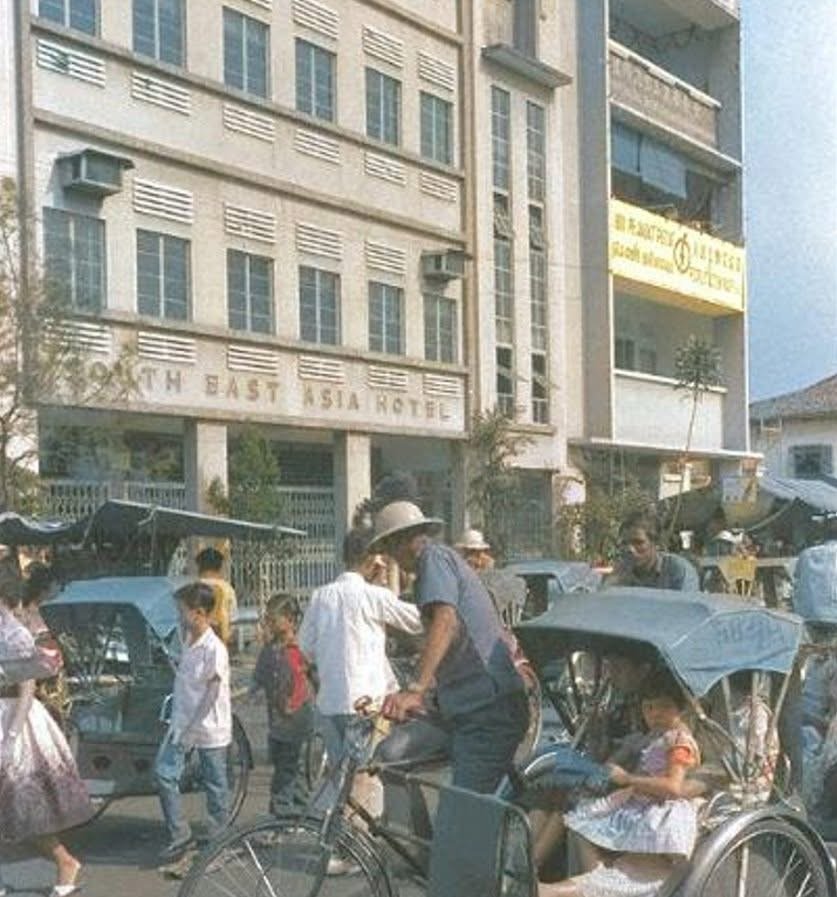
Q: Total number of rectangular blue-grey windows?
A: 12